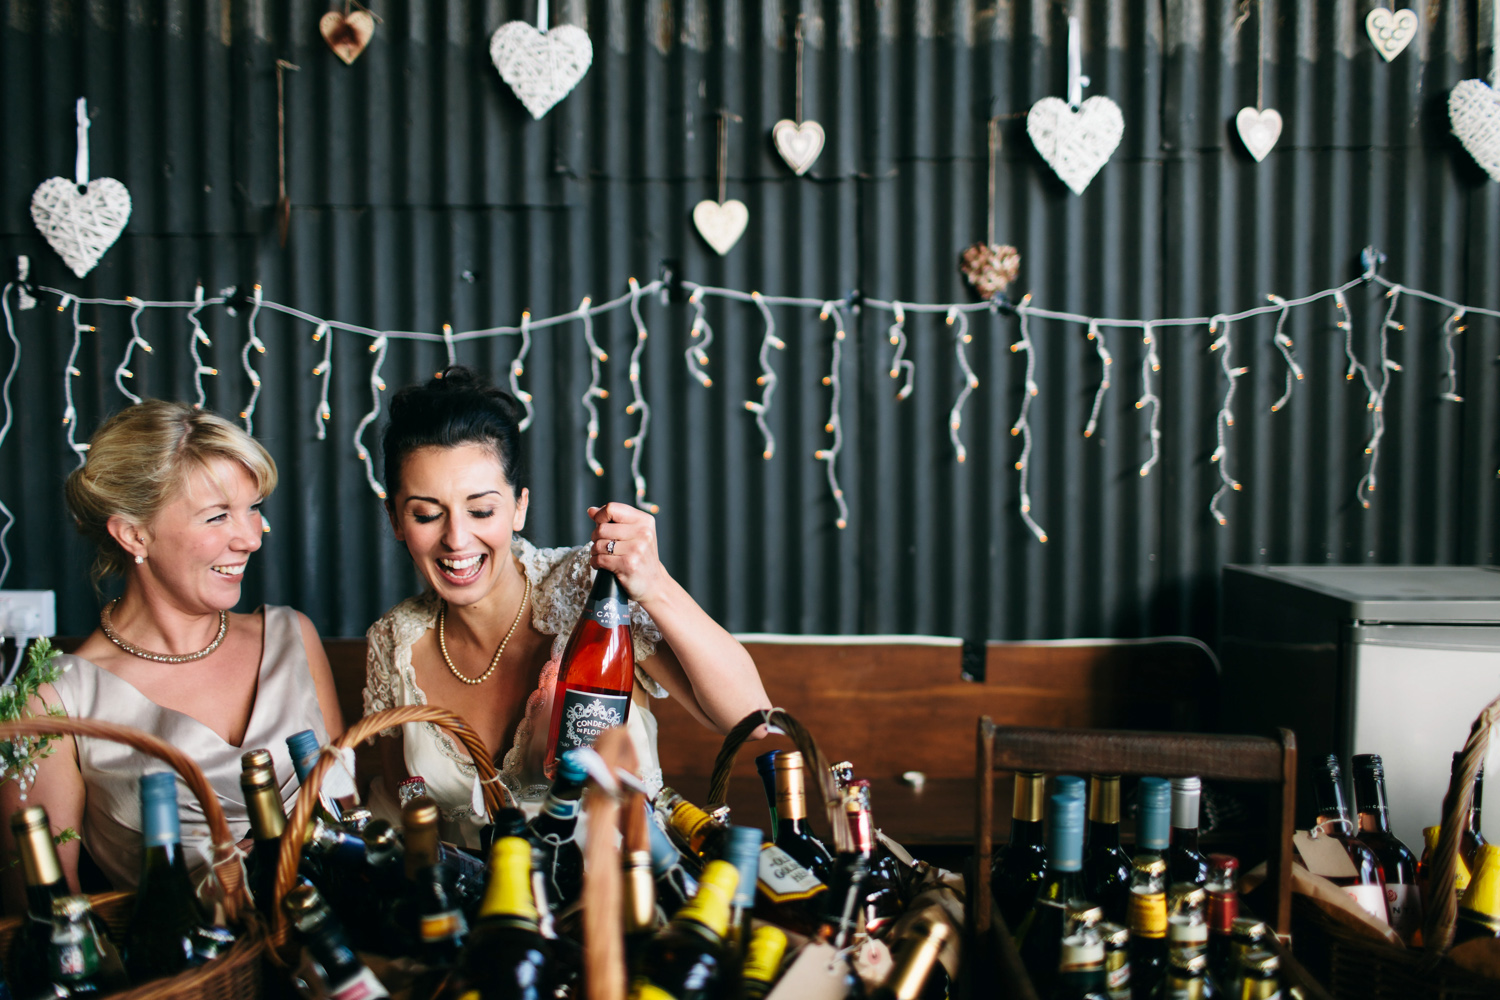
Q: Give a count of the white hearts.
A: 8